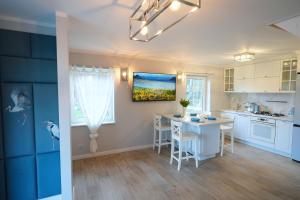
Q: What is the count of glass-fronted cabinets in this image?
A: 2